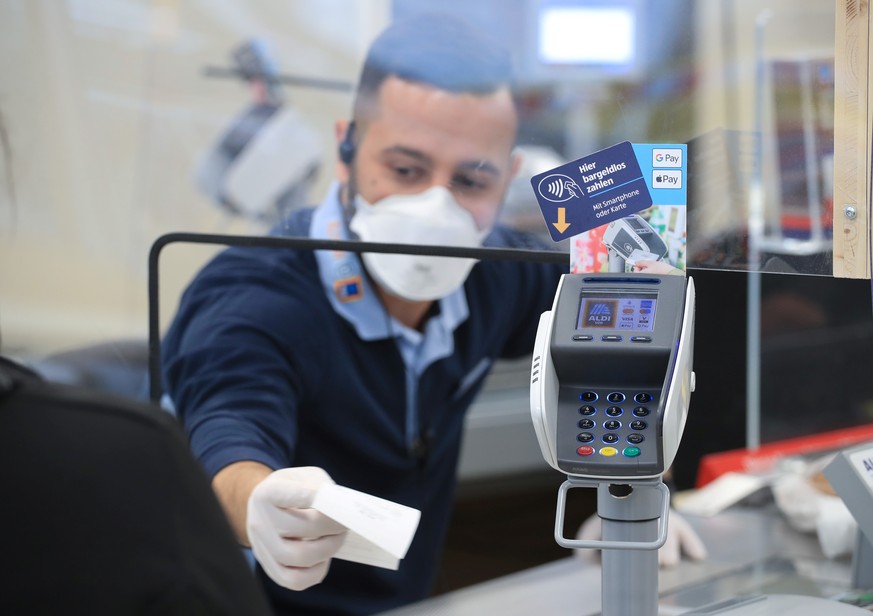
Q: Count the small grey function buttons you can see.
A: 3